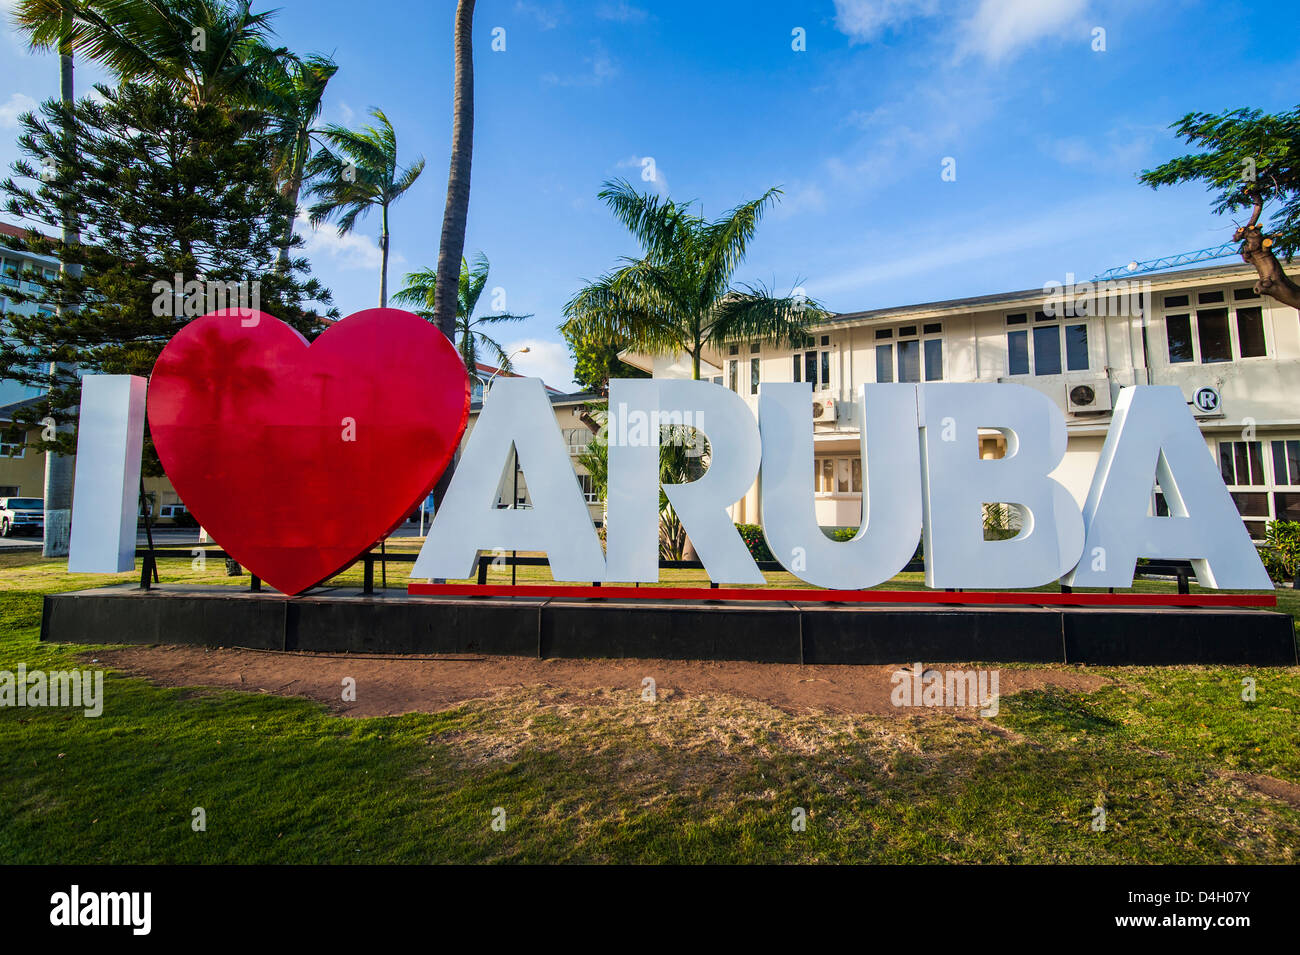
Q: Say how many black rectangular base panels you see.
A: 5